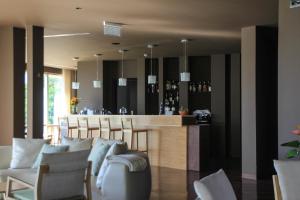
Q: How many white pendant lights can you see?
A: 5